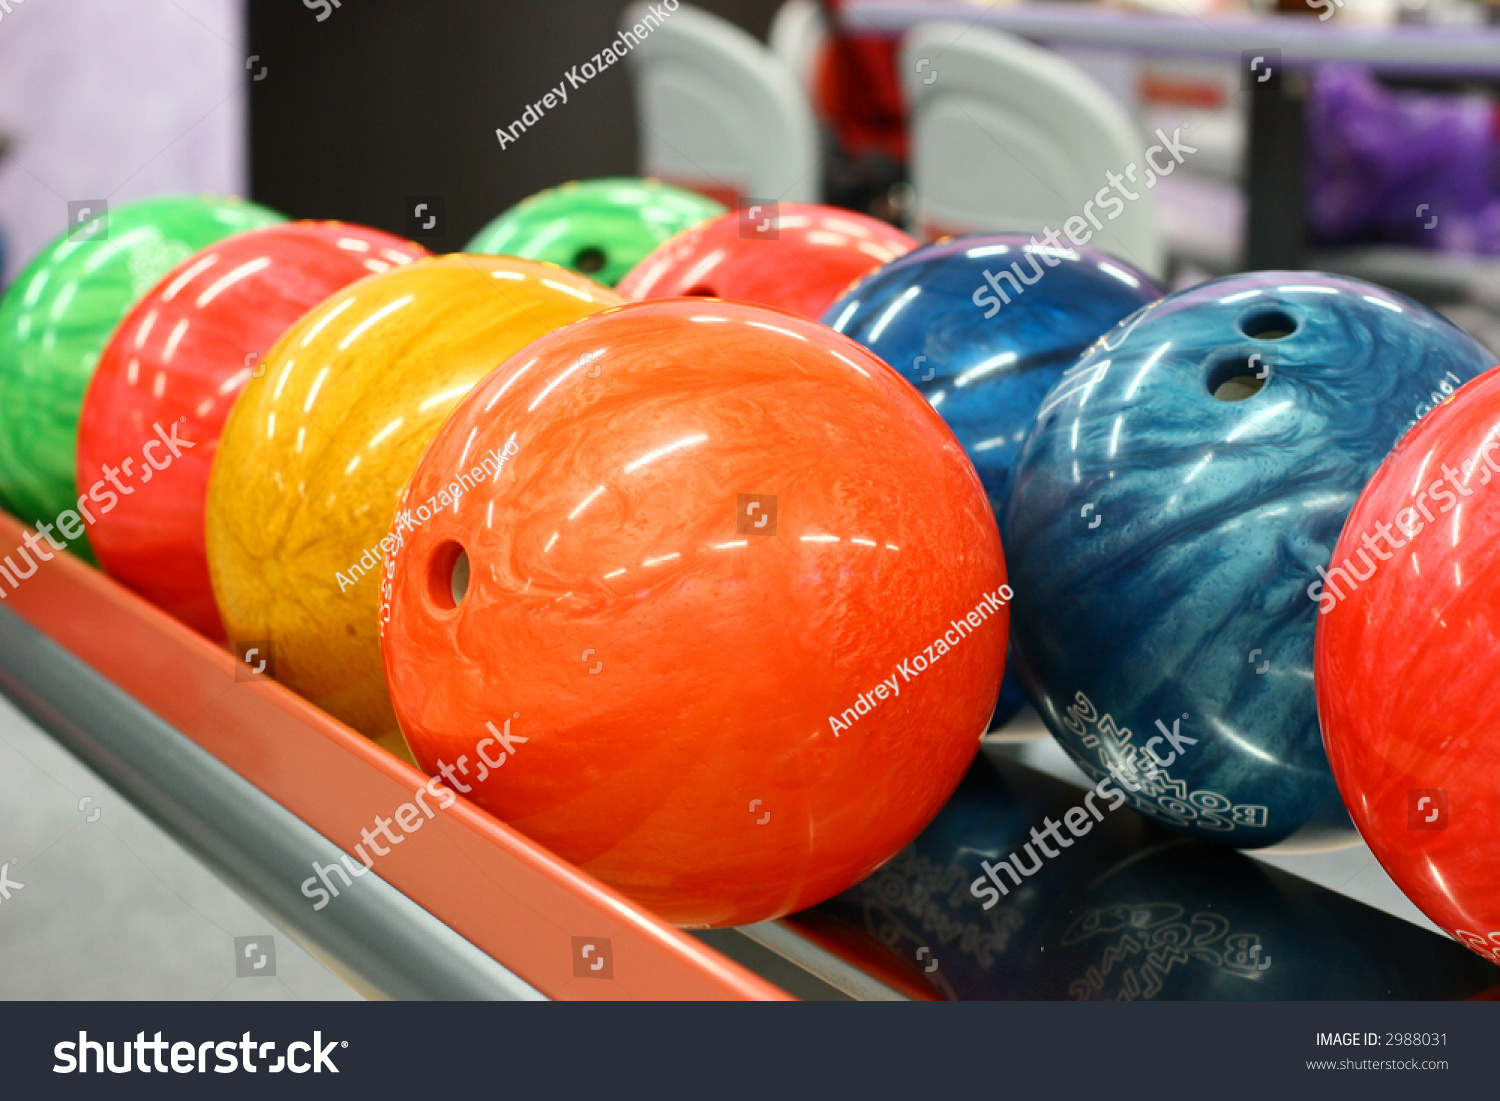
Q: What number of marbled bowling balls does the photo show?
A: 9